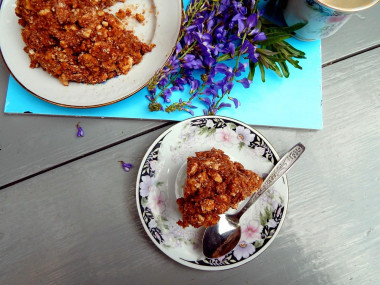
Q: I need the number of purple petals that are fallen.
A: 2